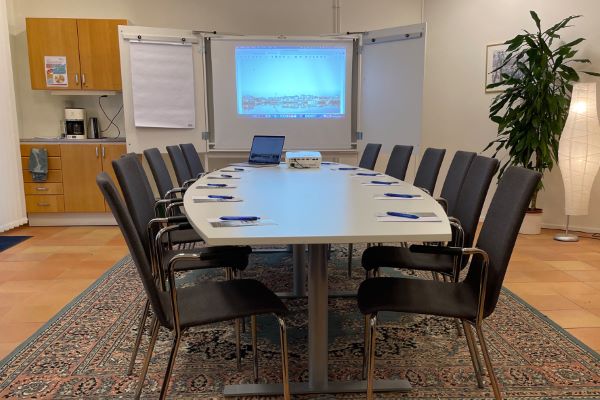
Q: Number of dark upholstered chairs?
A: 12